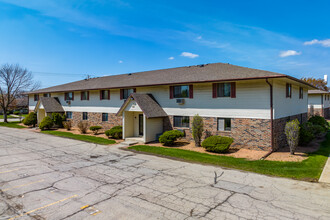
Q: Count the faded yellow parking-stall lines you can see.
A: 3